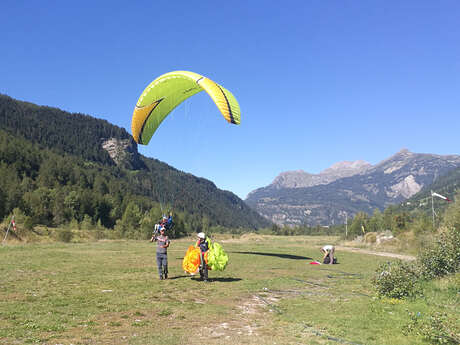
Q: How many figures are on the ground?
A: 3